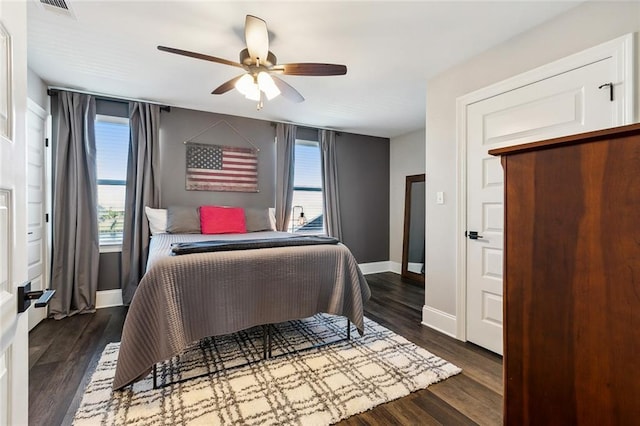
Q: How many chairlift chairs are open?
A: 0